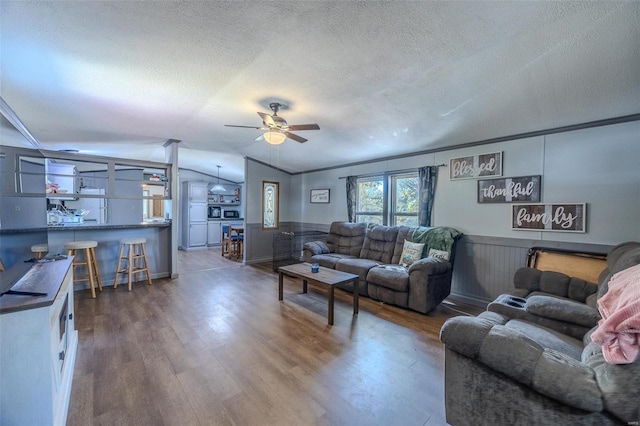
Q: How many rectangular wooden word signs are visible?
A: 3